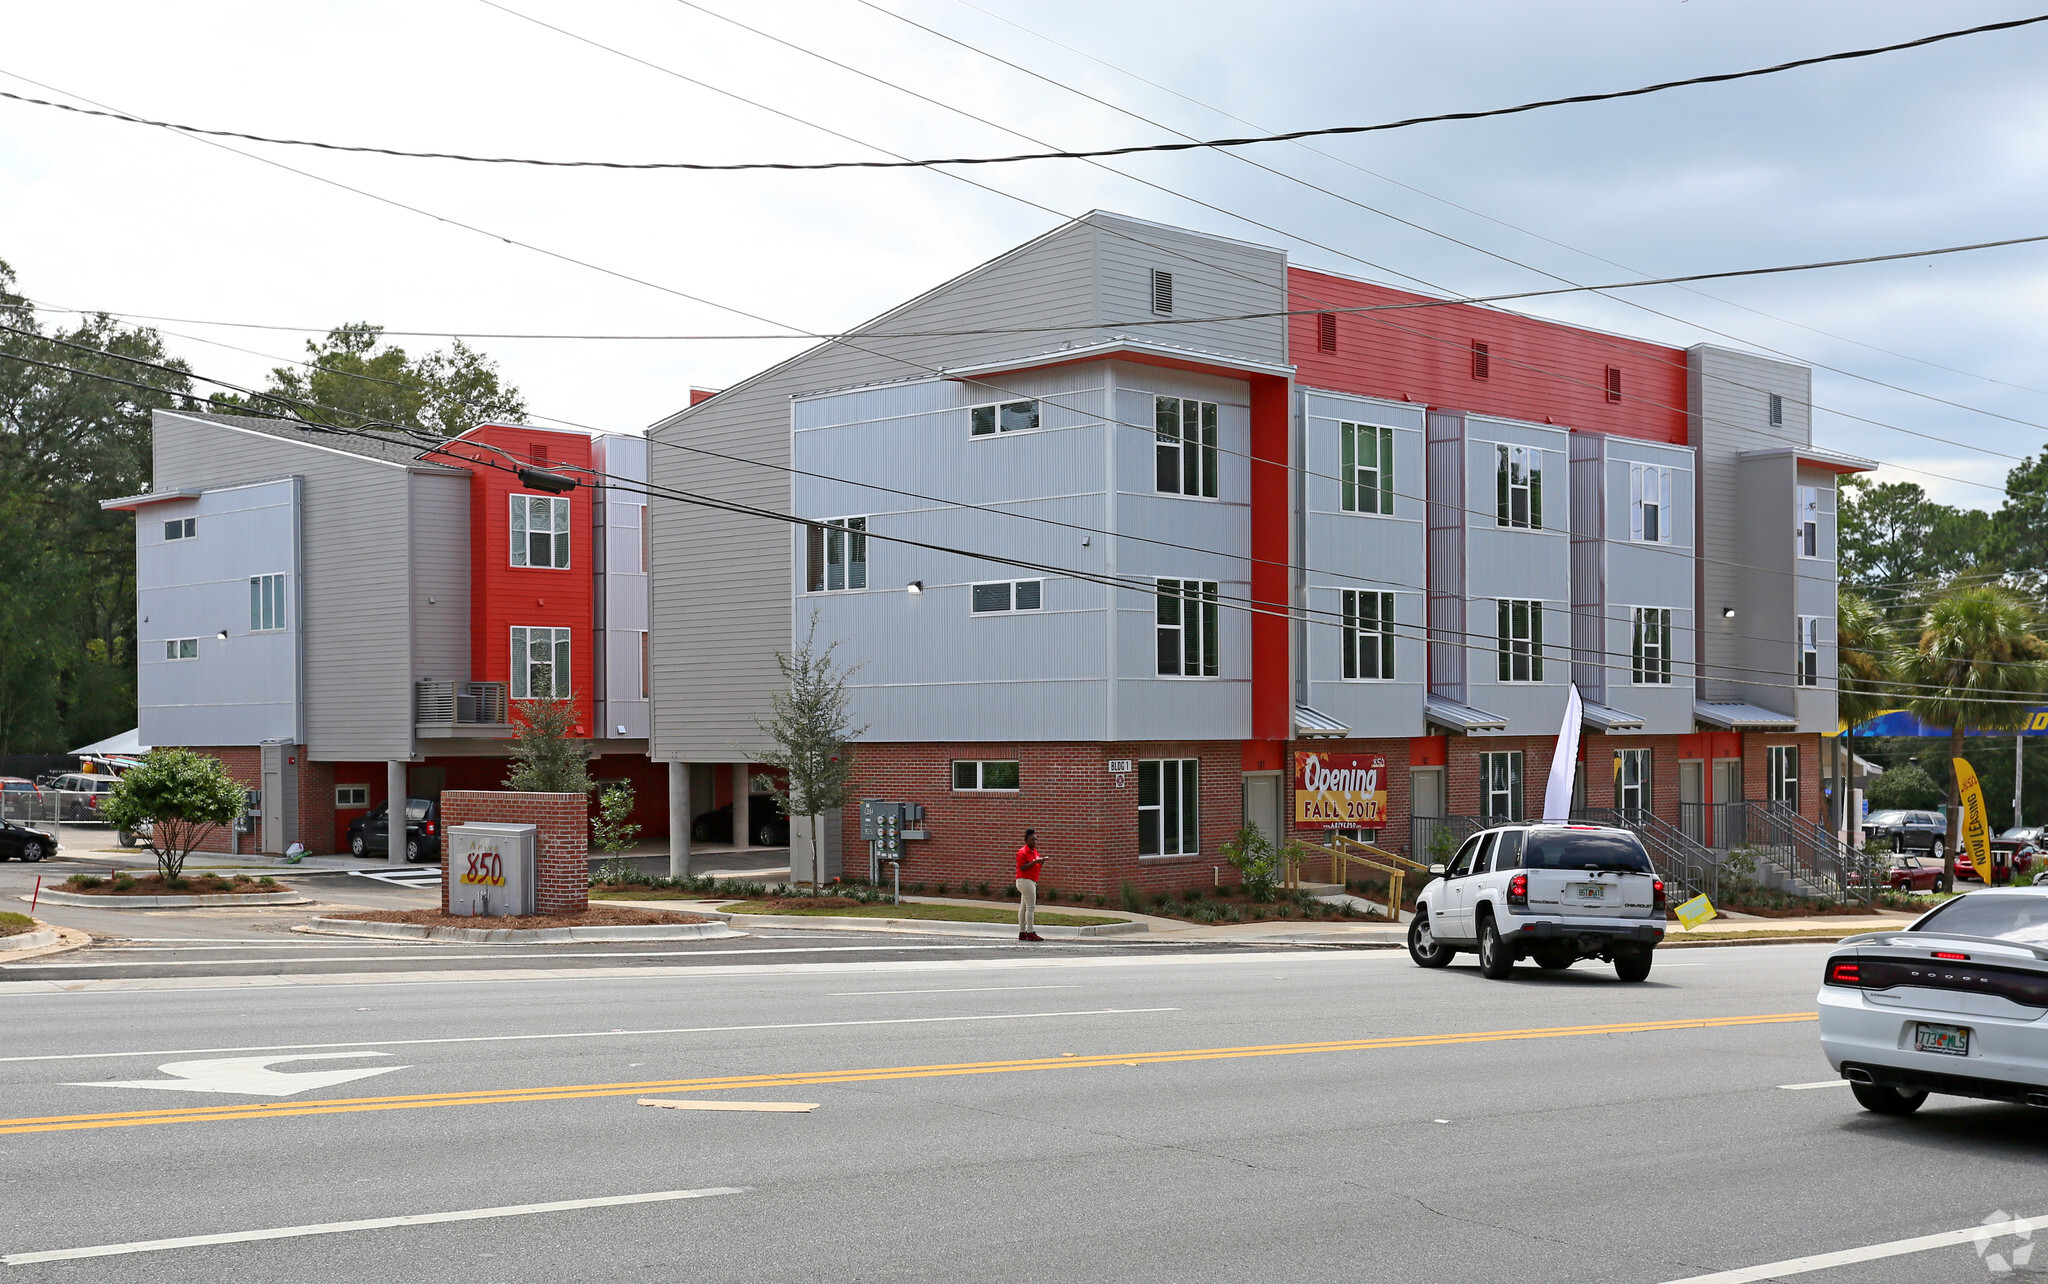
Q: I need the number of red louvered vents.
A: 4